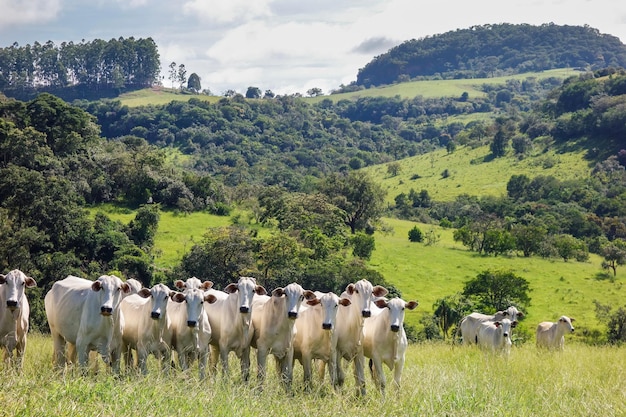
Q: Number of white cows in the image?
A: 14